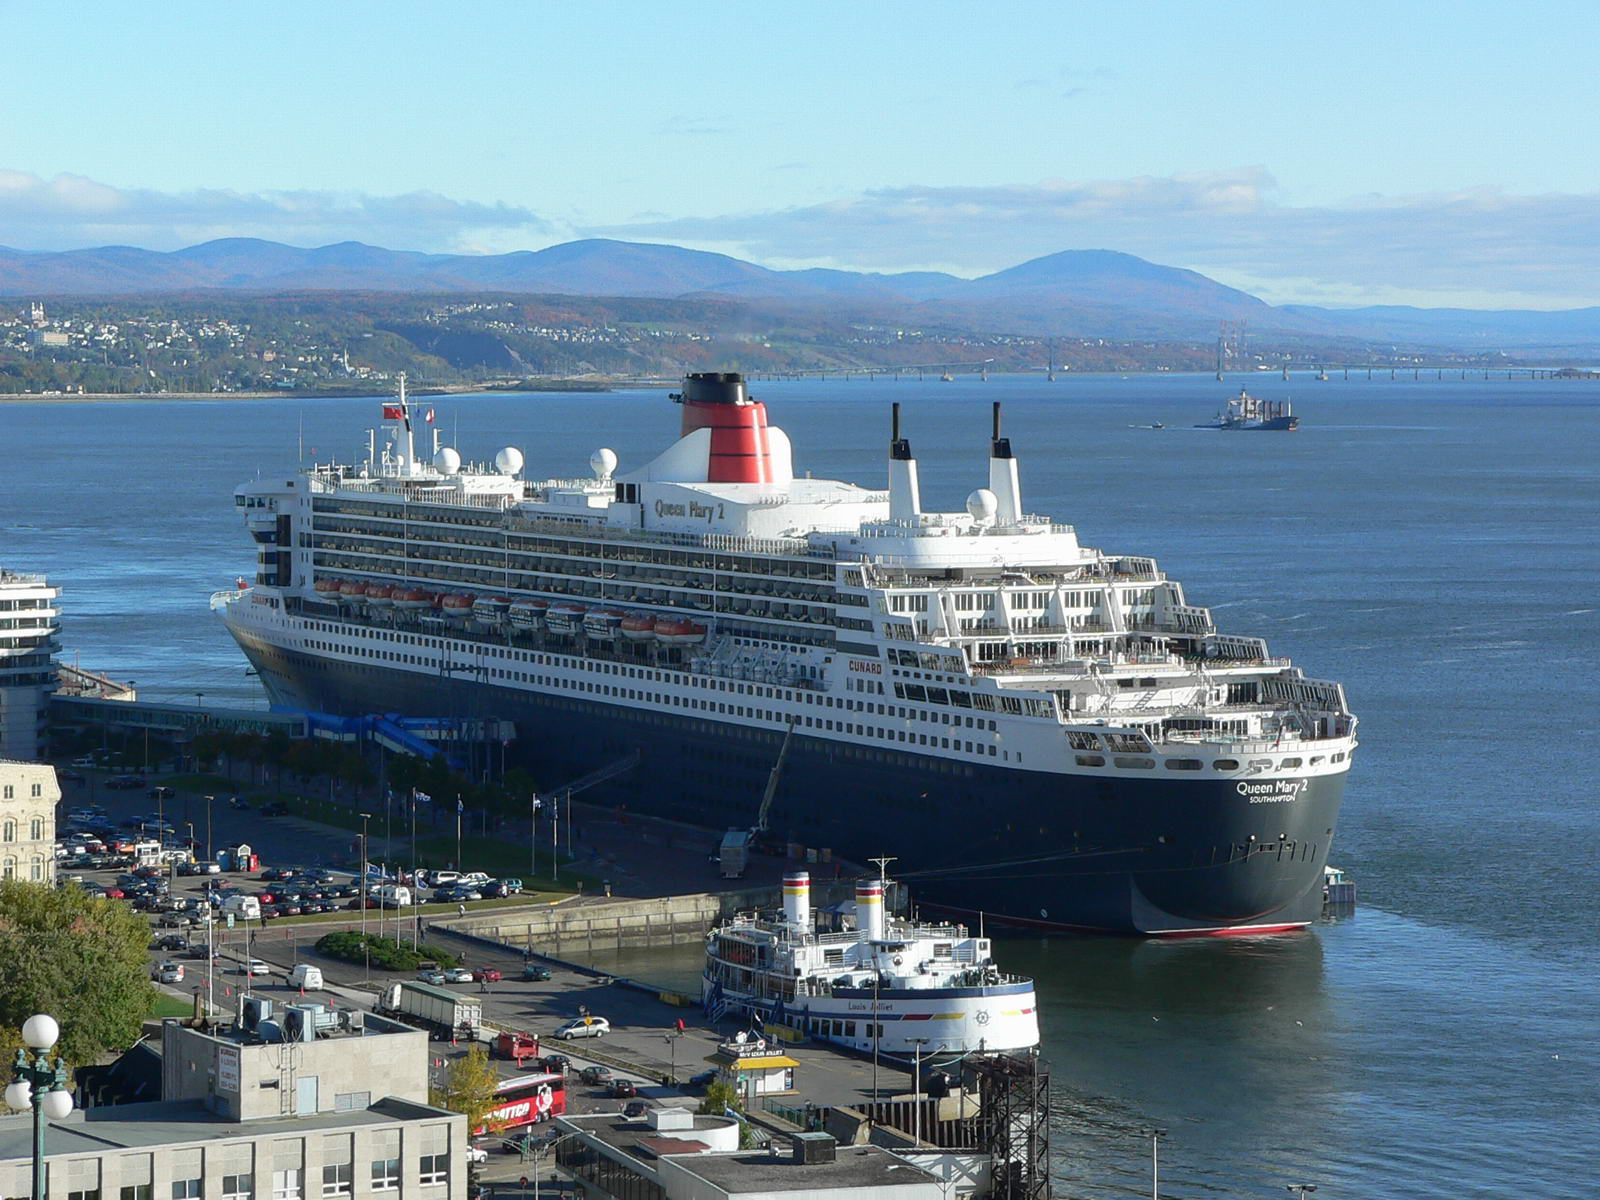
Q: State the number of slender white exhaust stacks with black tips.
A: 2